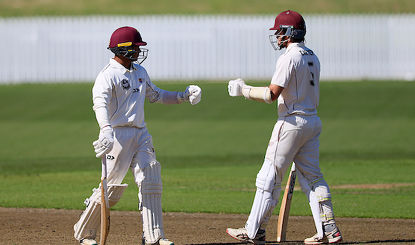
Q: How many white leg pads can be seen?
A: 4